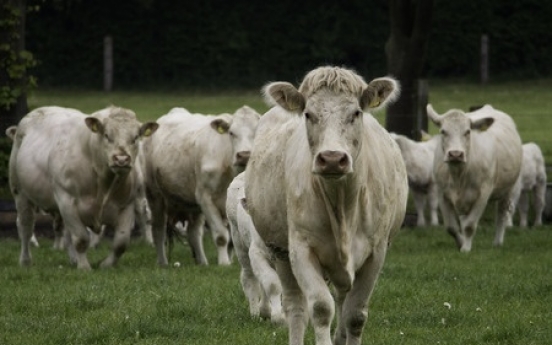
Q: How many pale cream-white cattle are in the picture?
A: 7